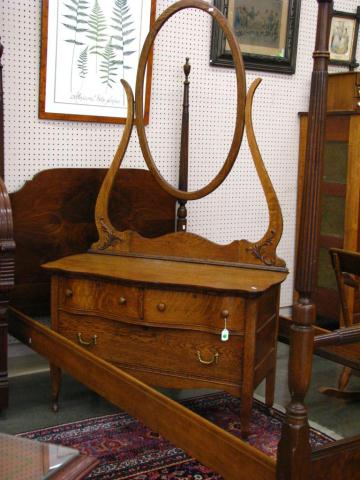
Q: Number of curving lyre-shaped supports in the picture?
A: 2